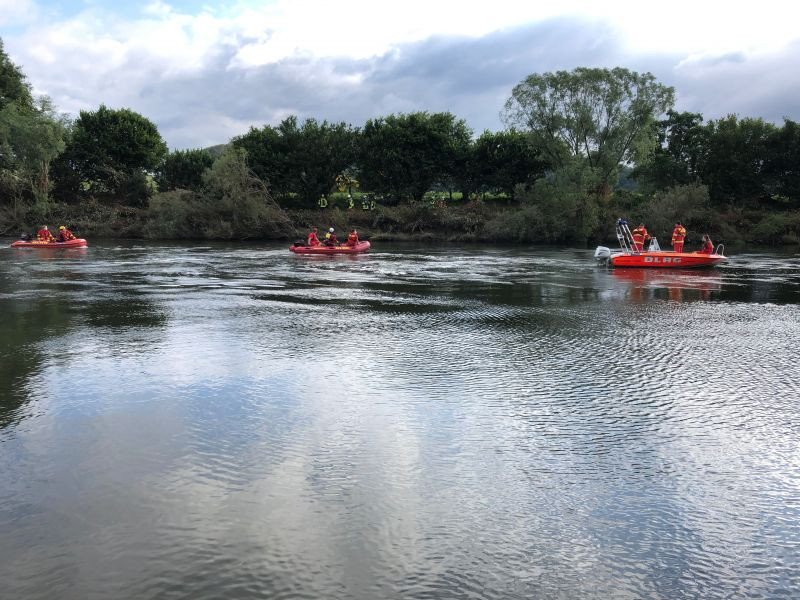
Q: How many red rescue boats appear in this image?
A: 3